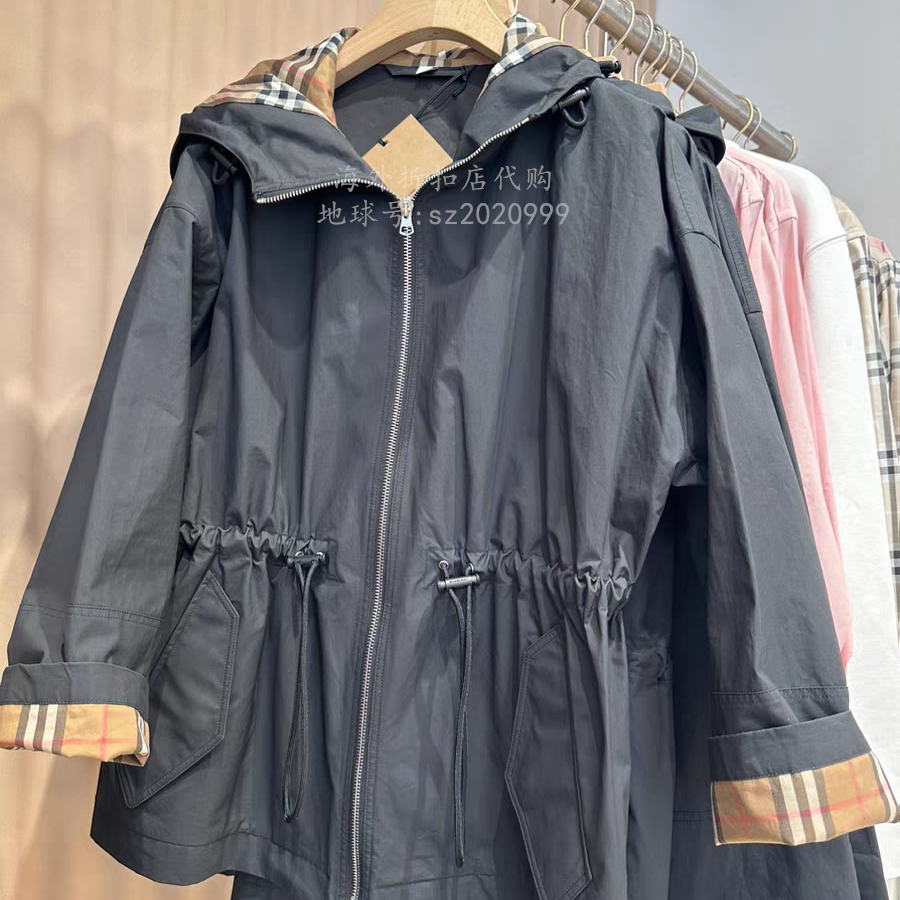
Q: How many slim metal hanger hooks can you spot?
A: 11